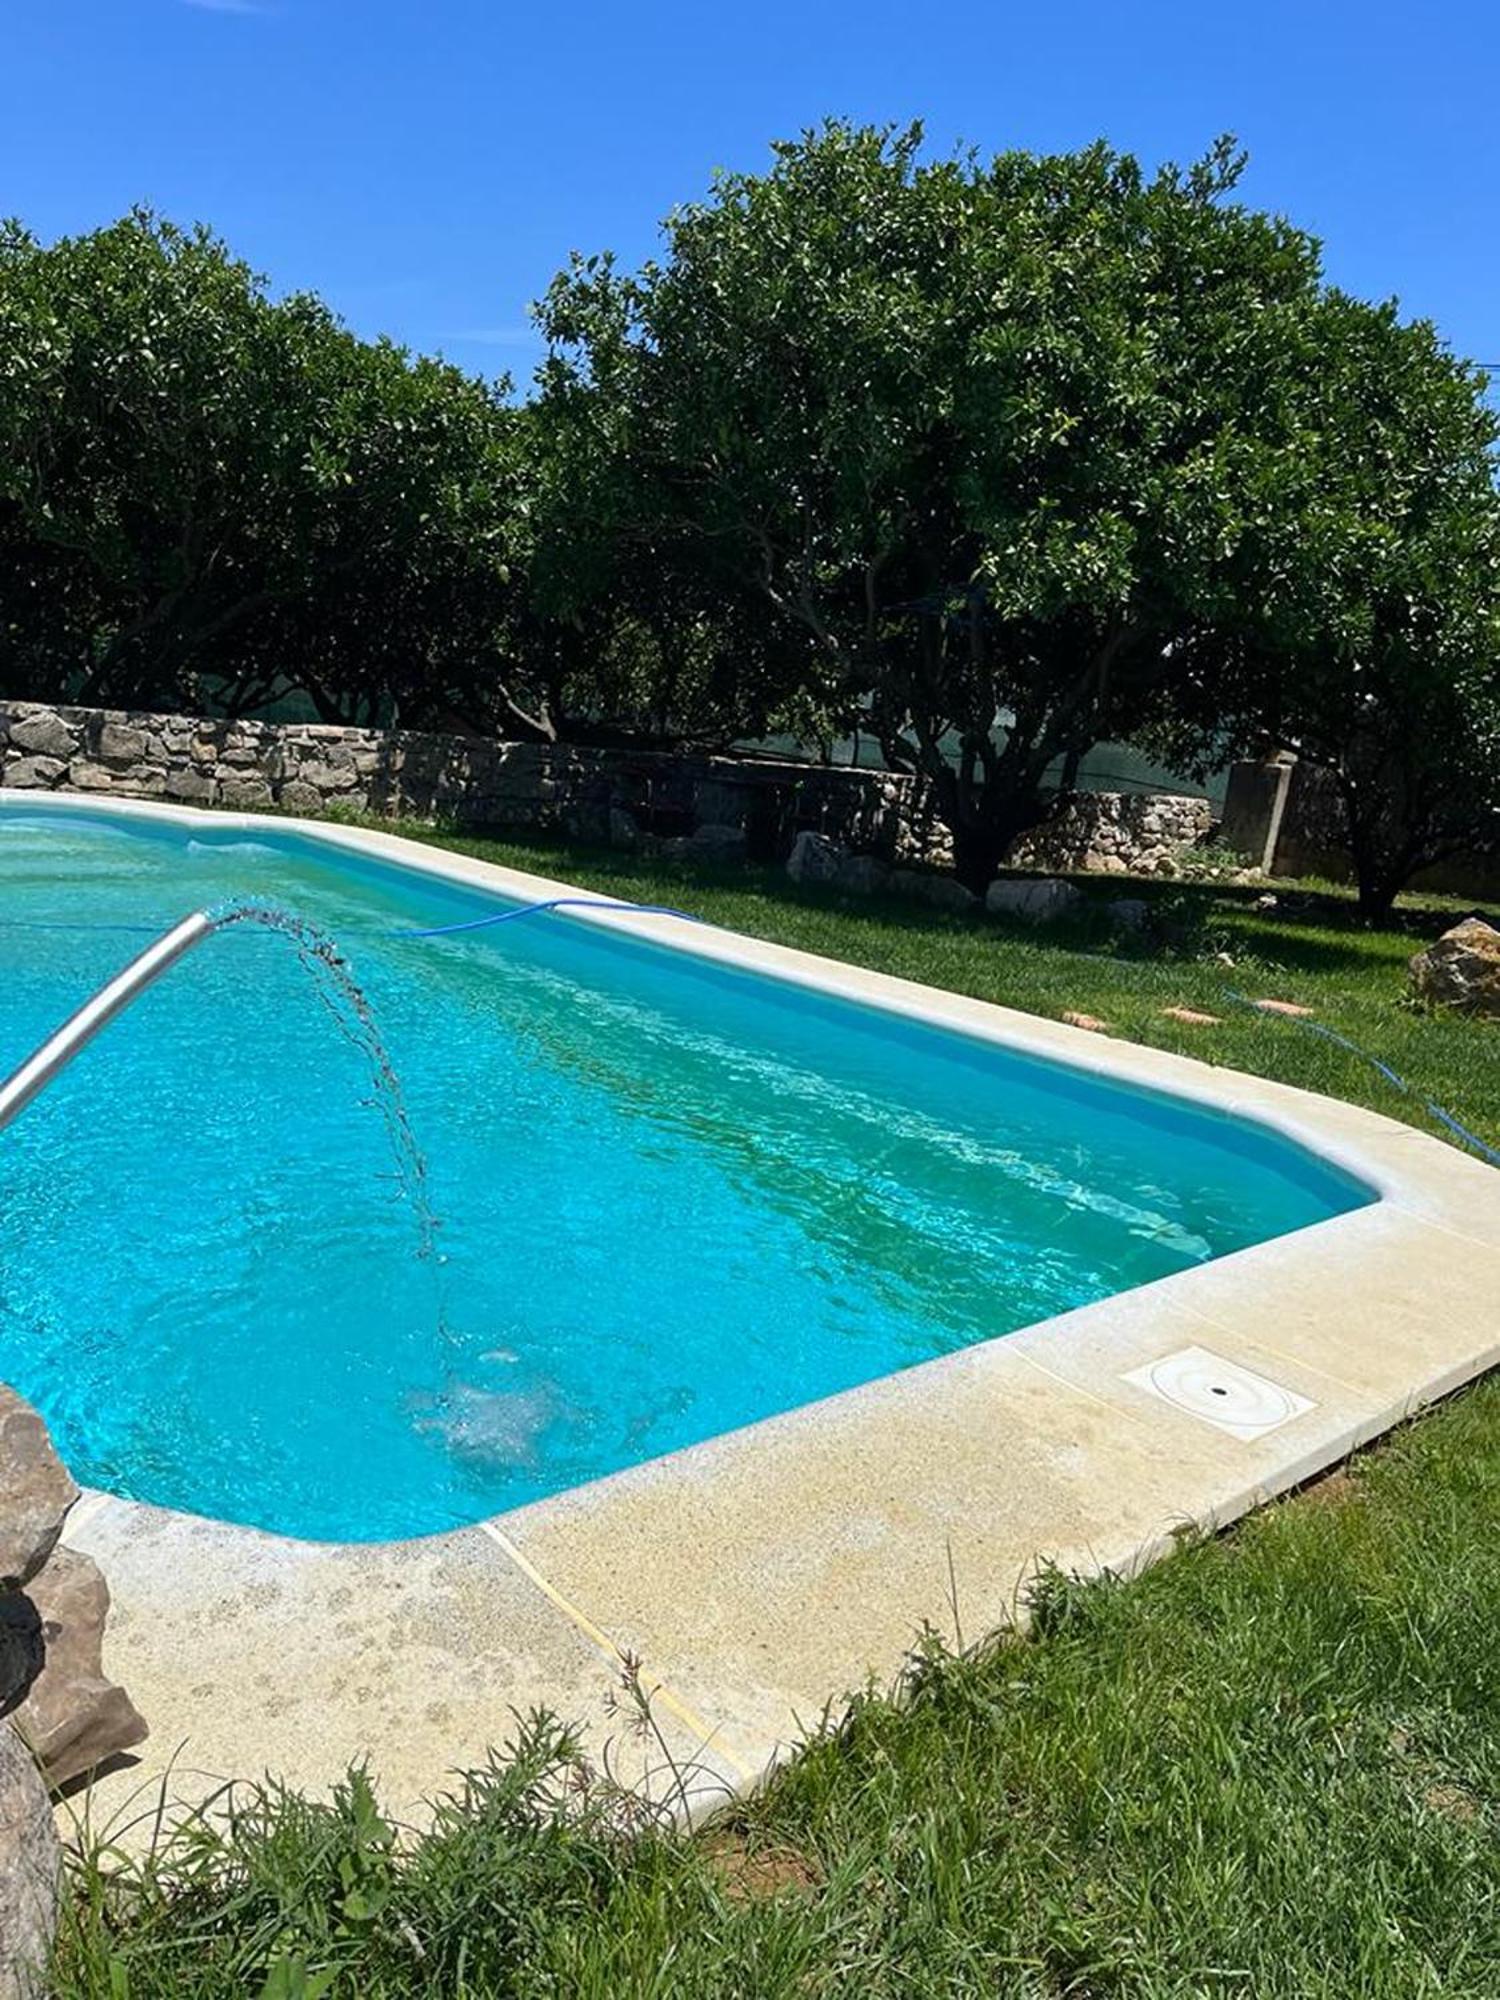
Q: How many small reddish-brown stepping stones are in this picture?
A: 3